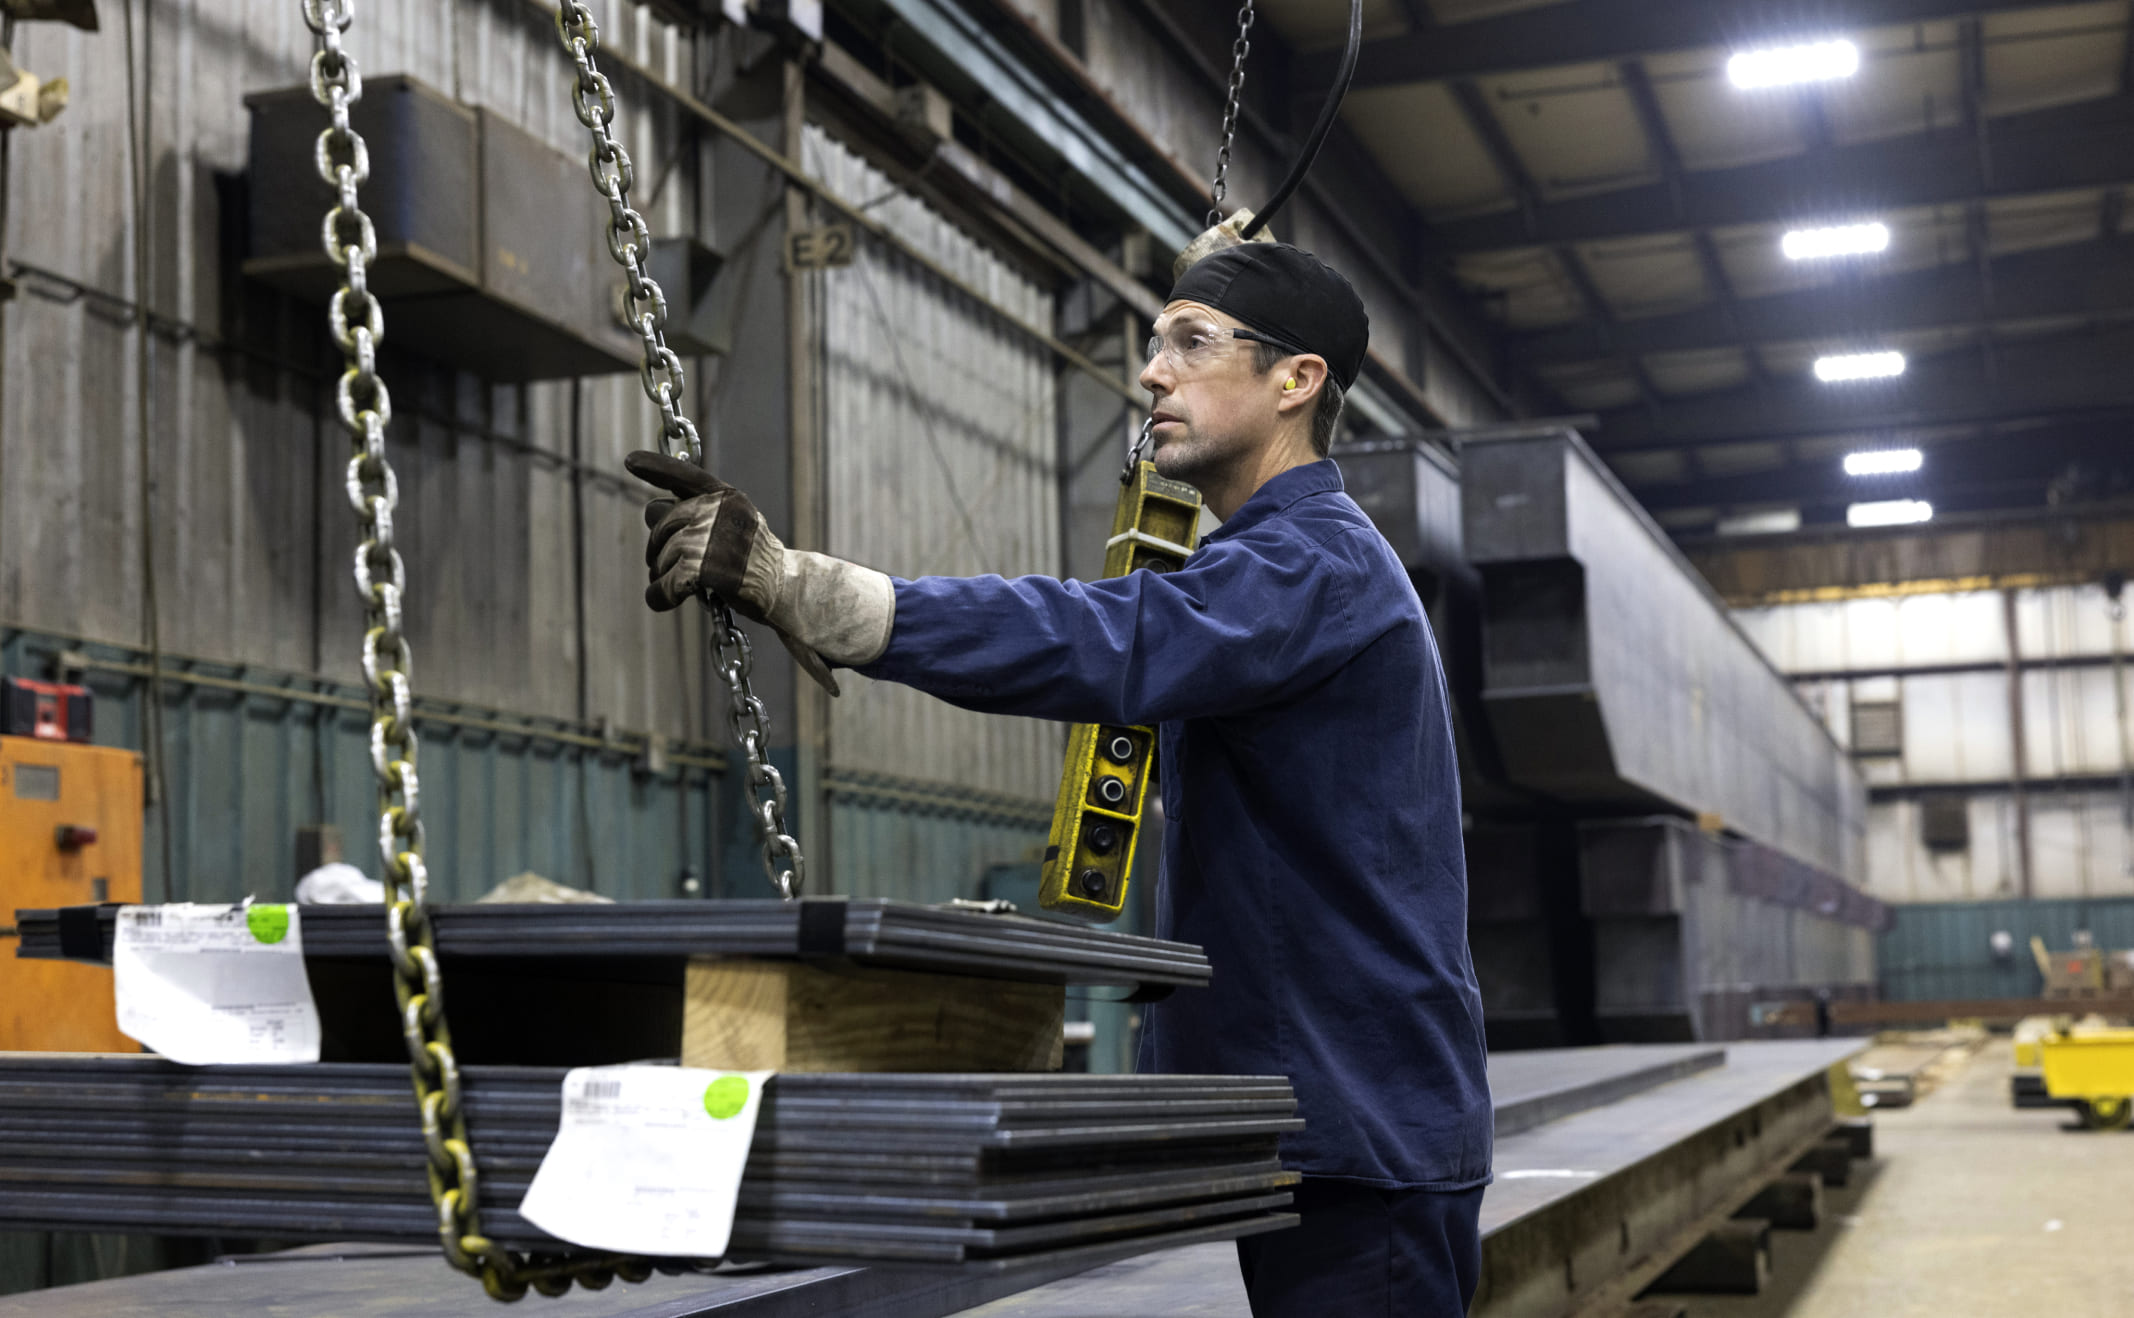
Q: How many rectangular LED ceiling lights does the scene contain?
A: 5